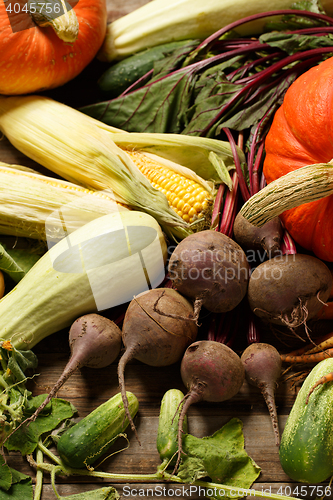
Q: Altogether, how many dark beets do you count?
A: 7